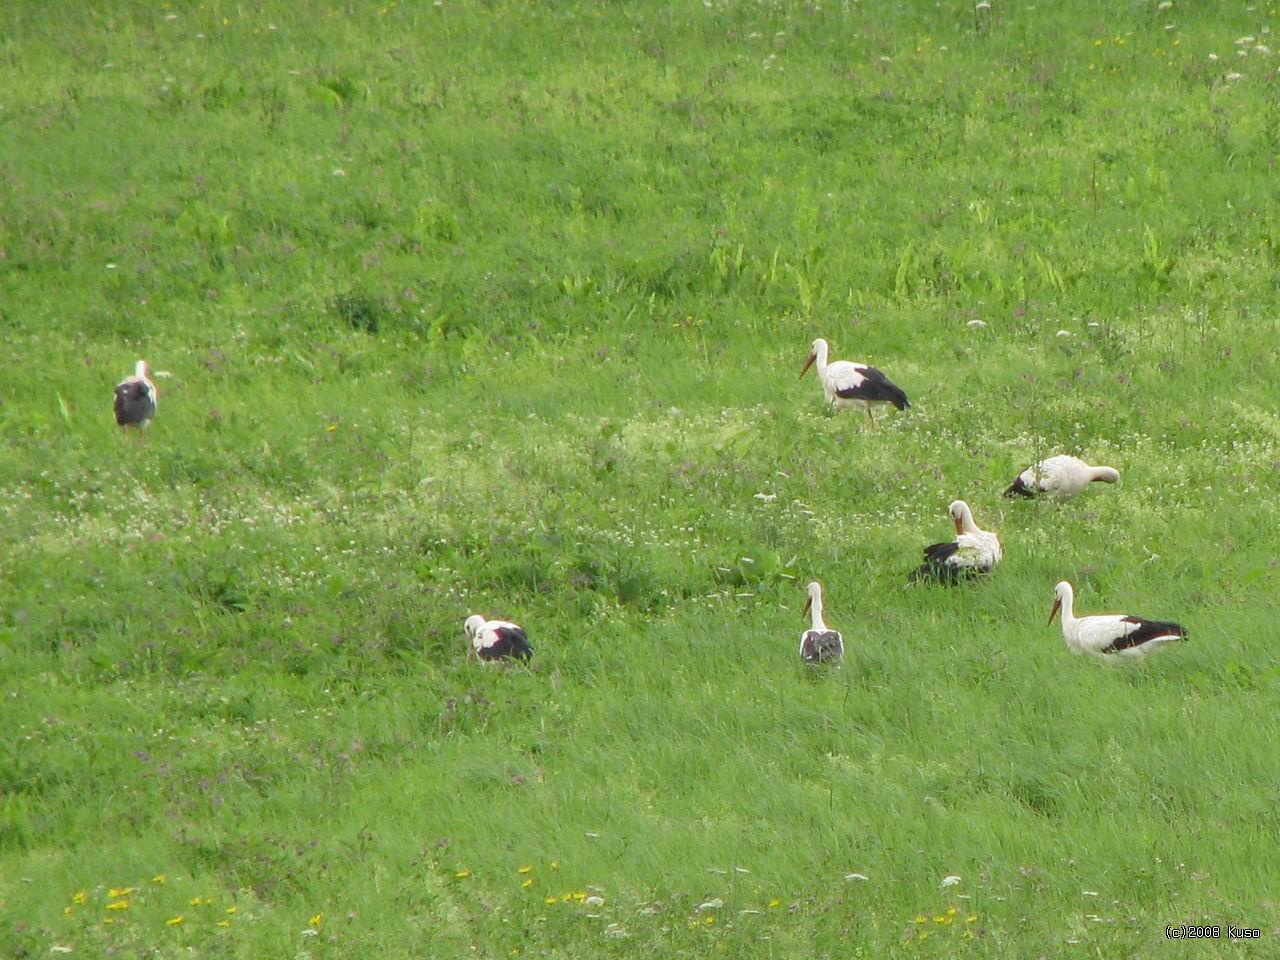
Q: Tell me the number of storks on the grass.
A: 7